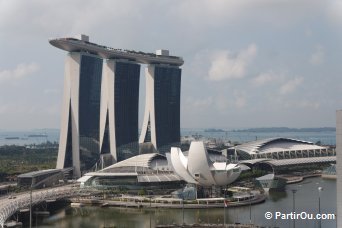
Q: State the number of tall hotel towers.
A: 3